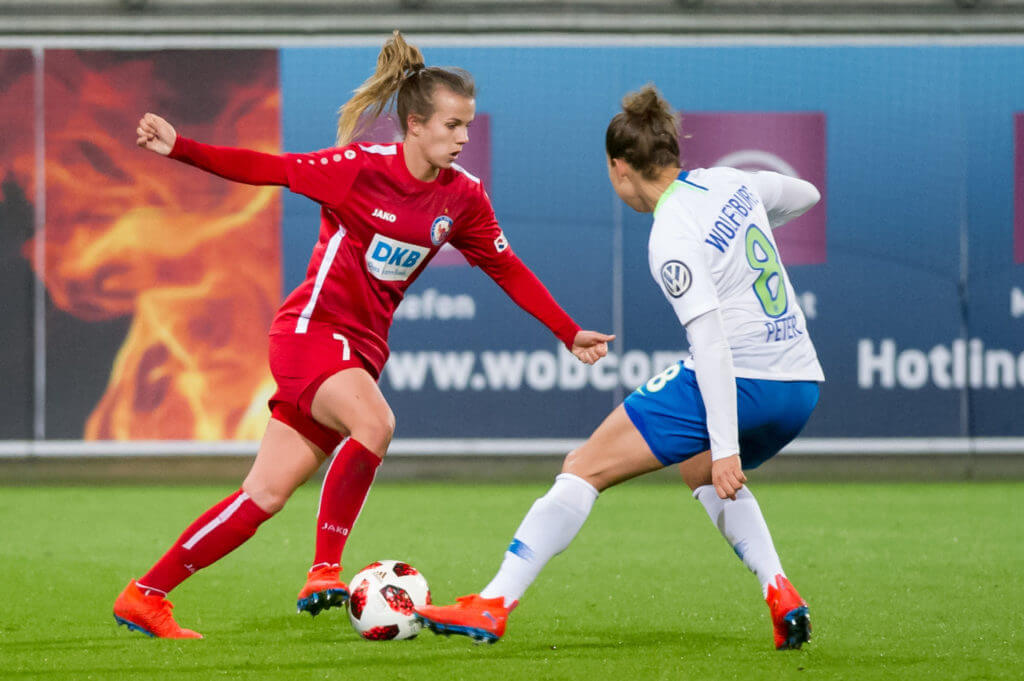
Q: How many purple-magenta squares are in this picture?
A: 3